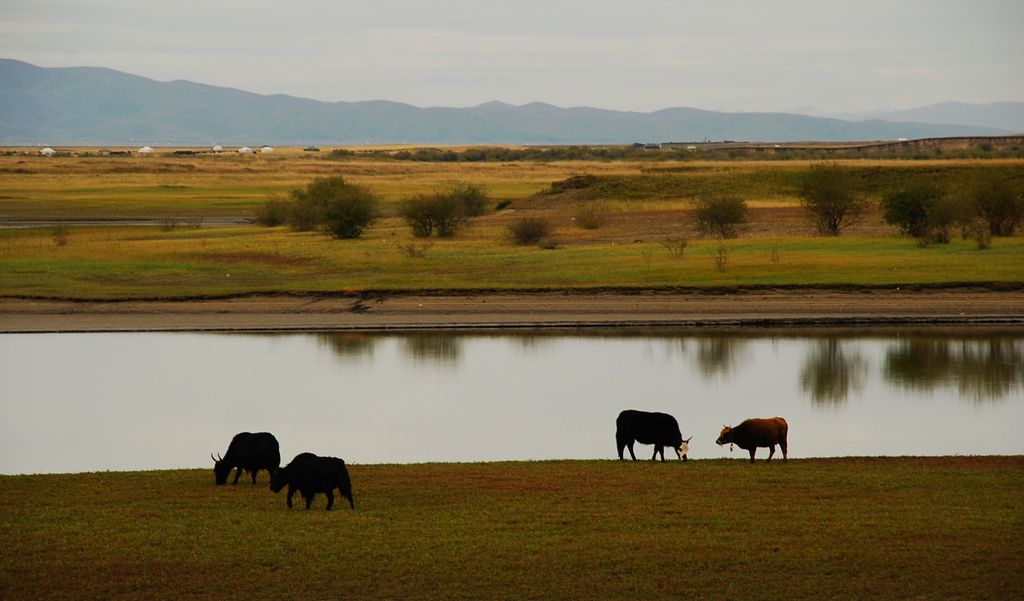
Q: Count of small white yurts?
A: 5